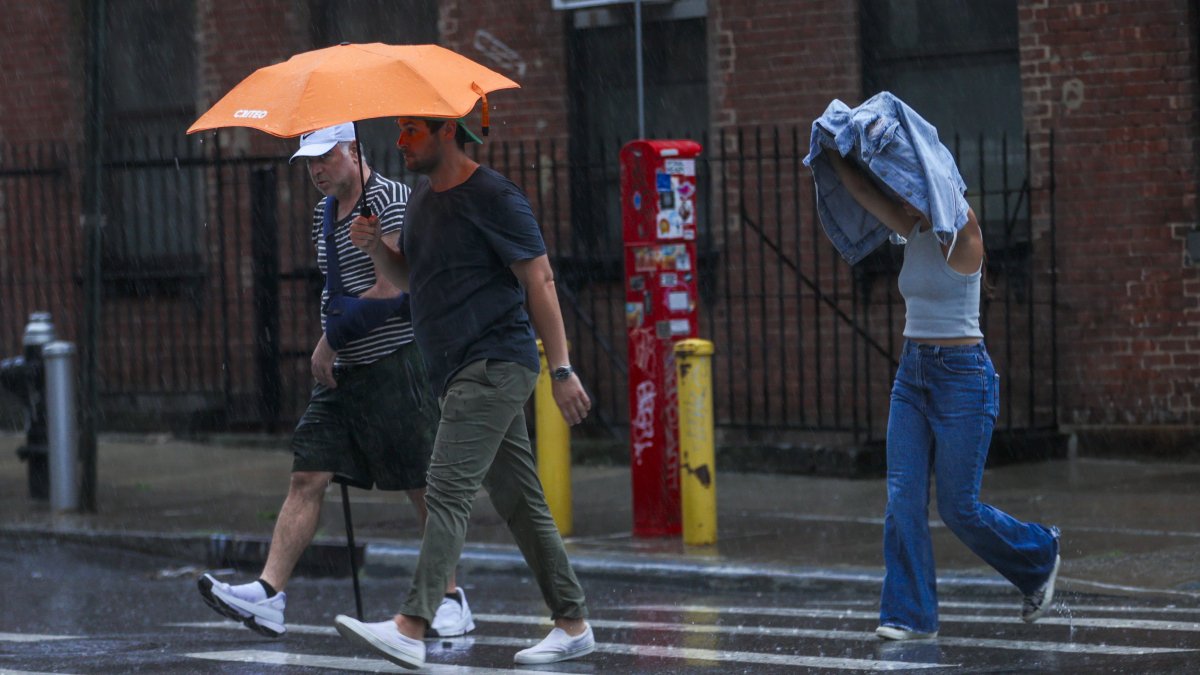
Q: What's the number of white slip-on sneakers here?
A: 2